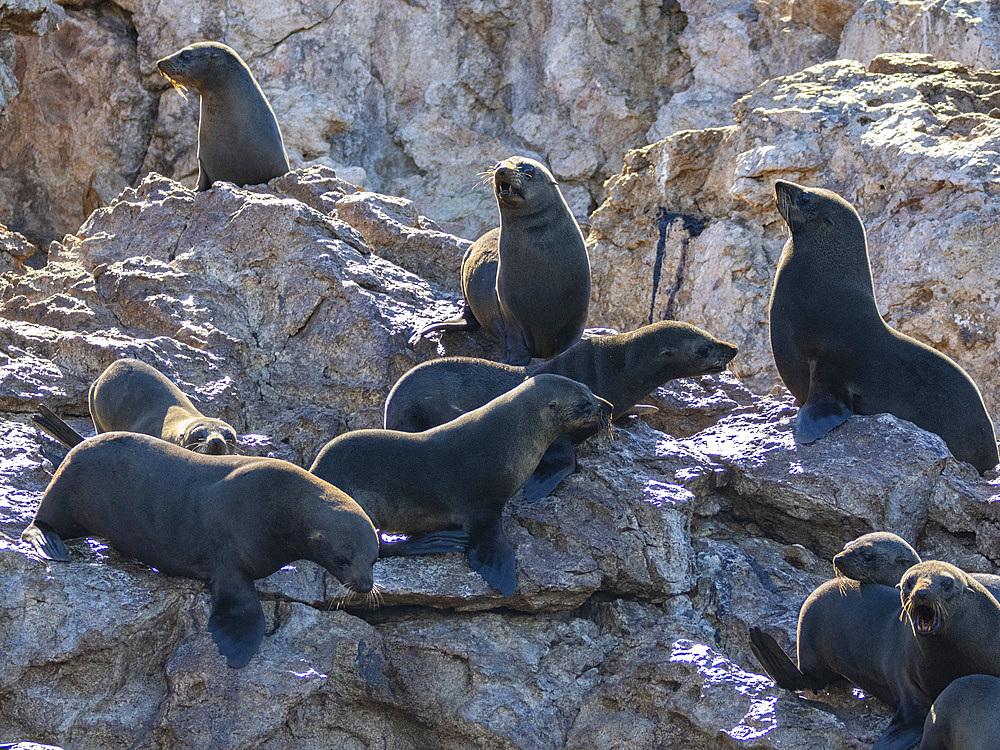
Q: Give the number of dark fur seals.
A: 10